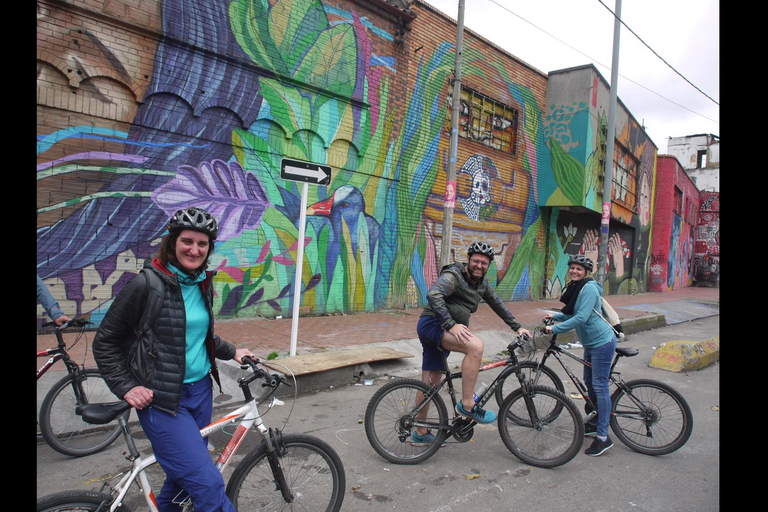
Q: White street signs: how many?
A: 1